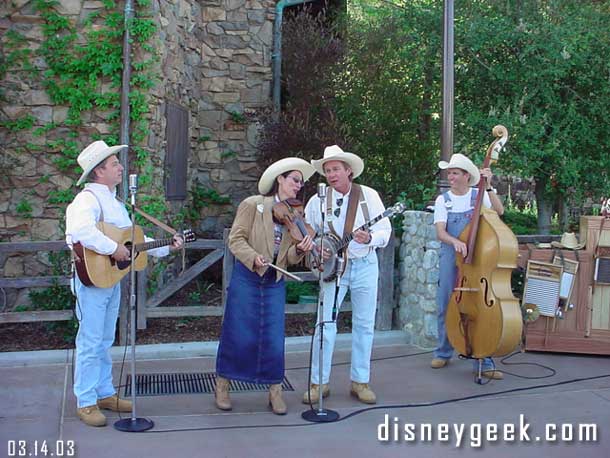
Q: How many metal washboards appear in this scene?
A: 2